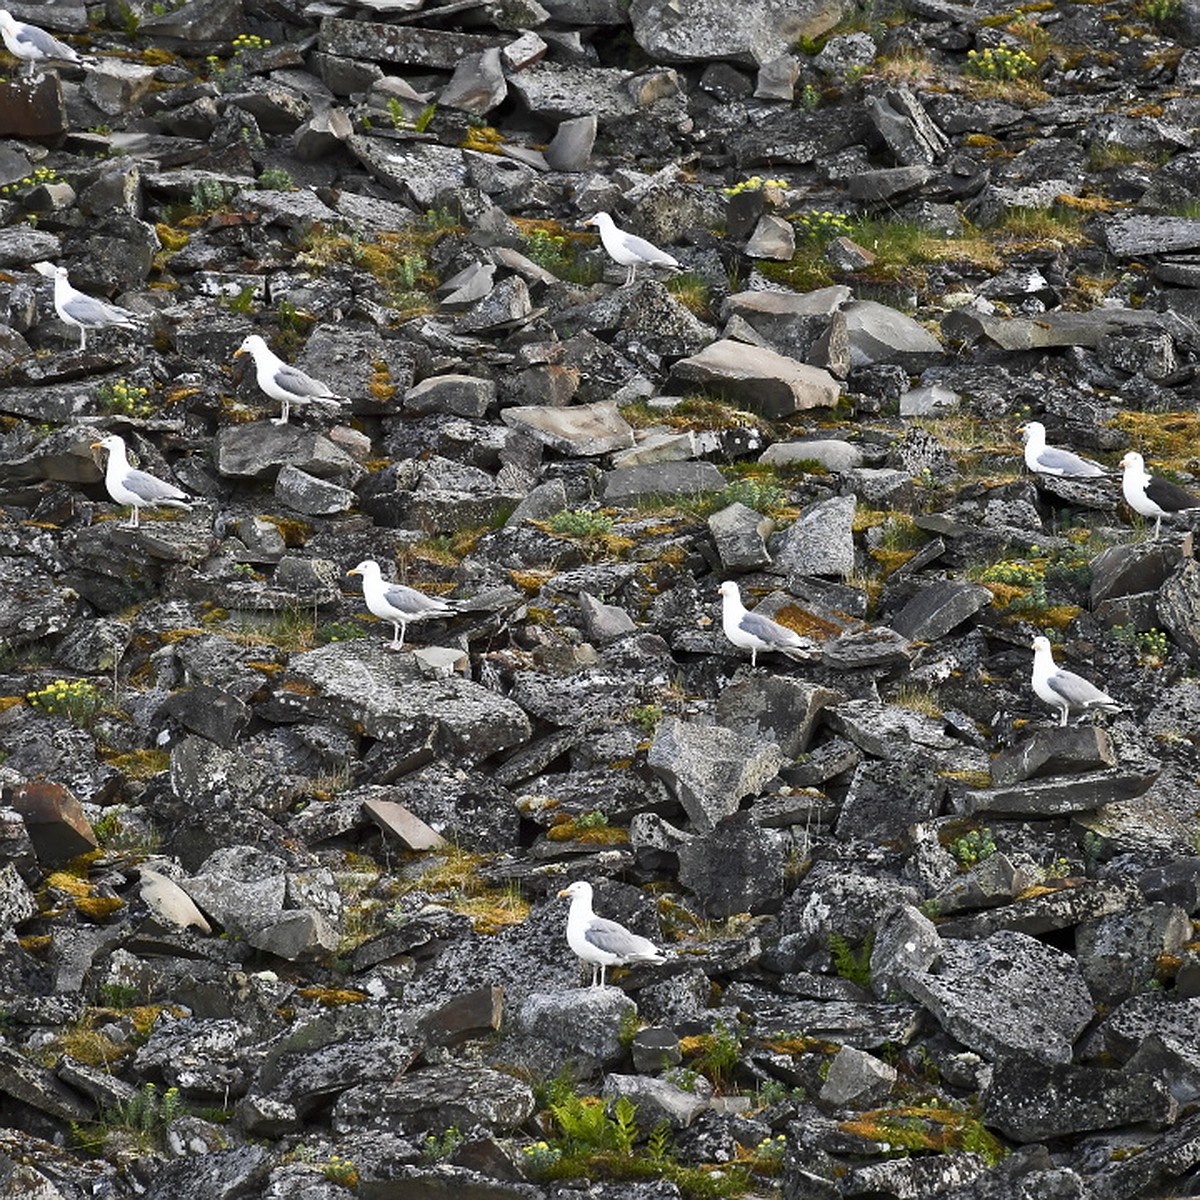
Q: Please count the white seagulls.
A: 11